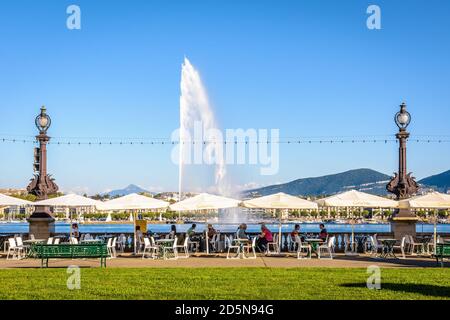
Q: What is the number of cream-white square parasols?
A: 7